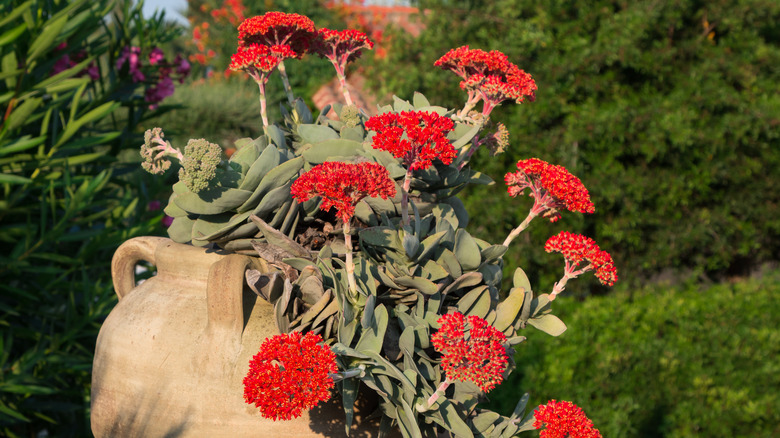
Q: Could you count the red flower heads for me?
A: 11